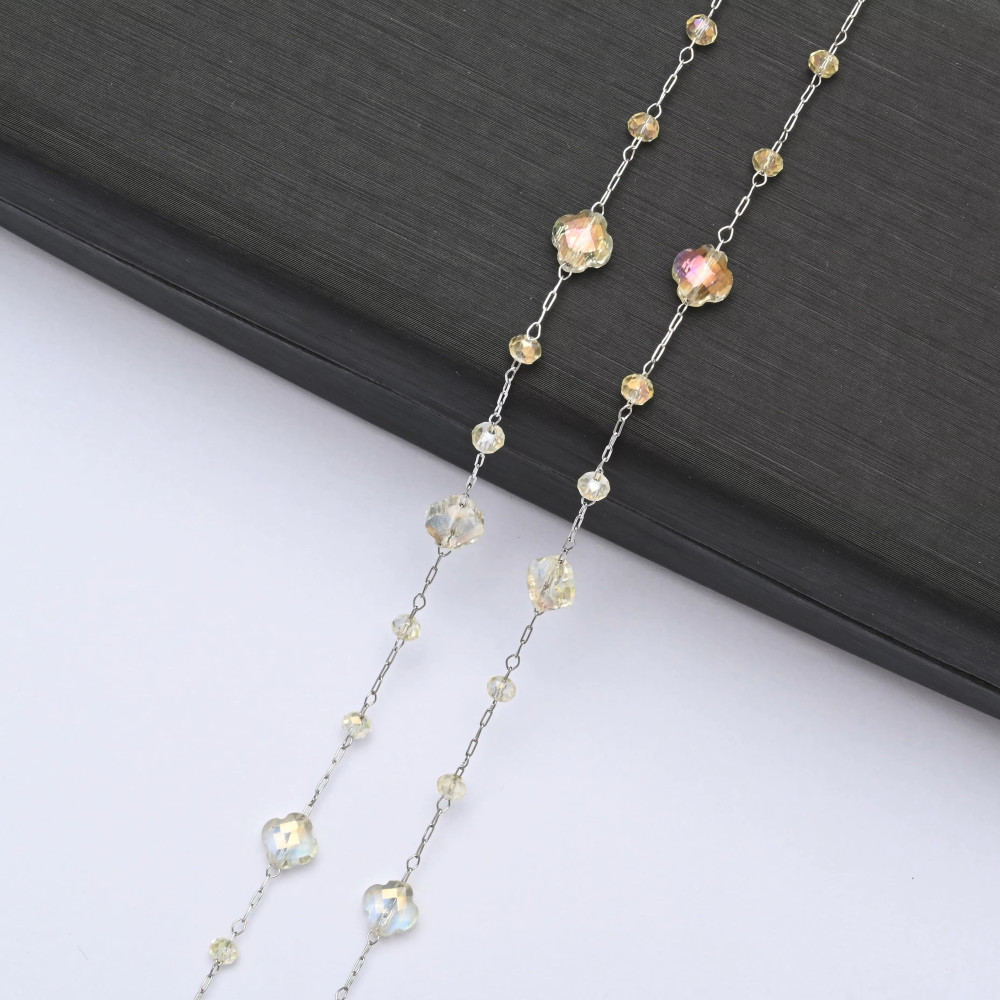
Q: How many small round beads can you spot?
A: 13